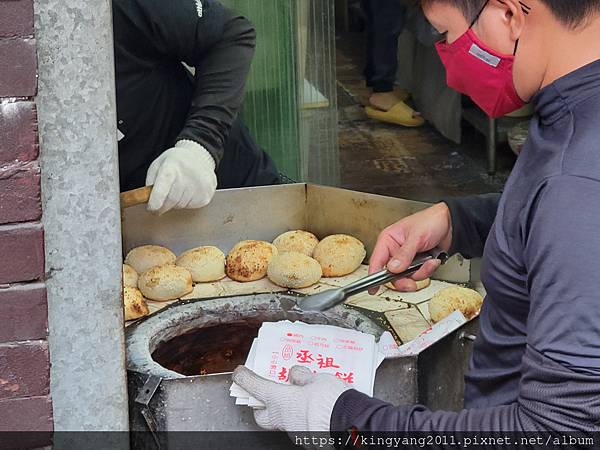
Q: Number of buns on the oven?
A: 11